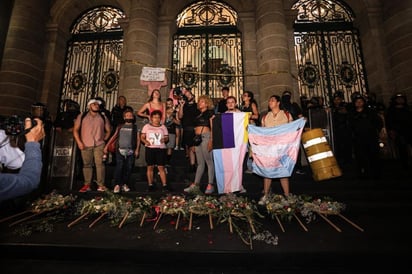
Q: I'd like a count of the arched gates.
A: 3